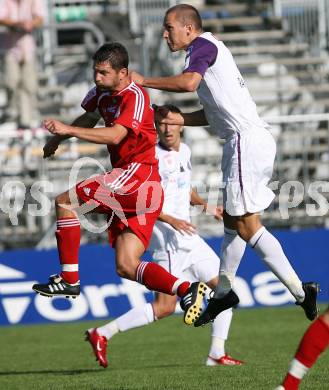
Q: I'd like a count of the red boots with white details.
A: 2